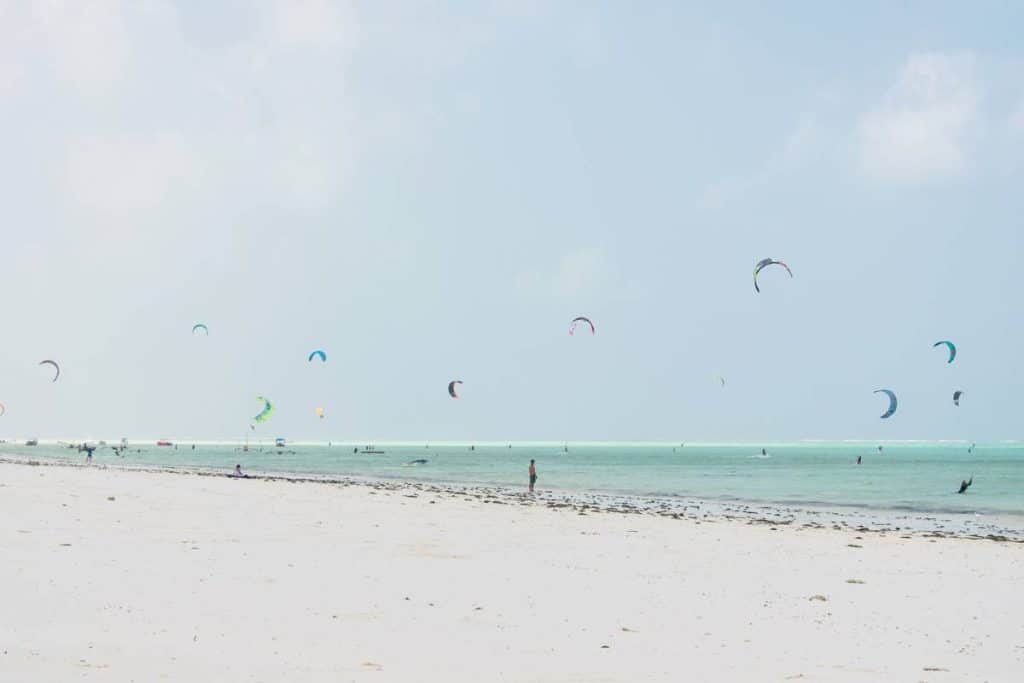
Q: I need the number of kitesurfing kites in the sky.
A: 13